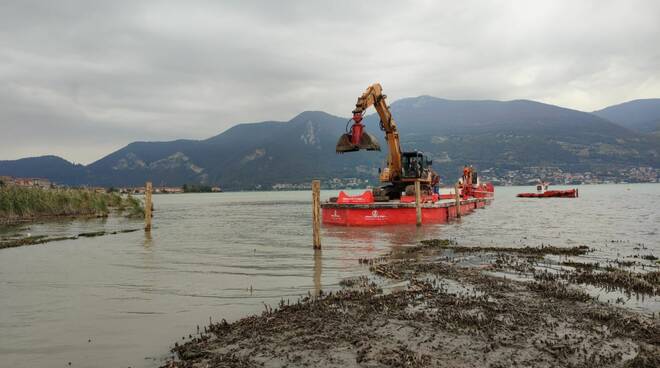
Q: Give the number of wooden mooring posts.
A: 4